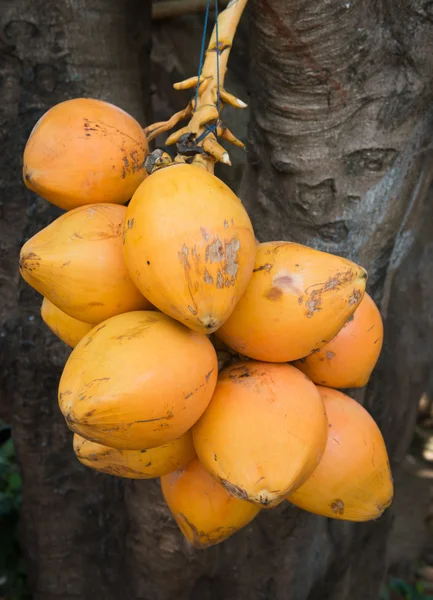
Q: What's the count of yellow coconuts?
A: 11